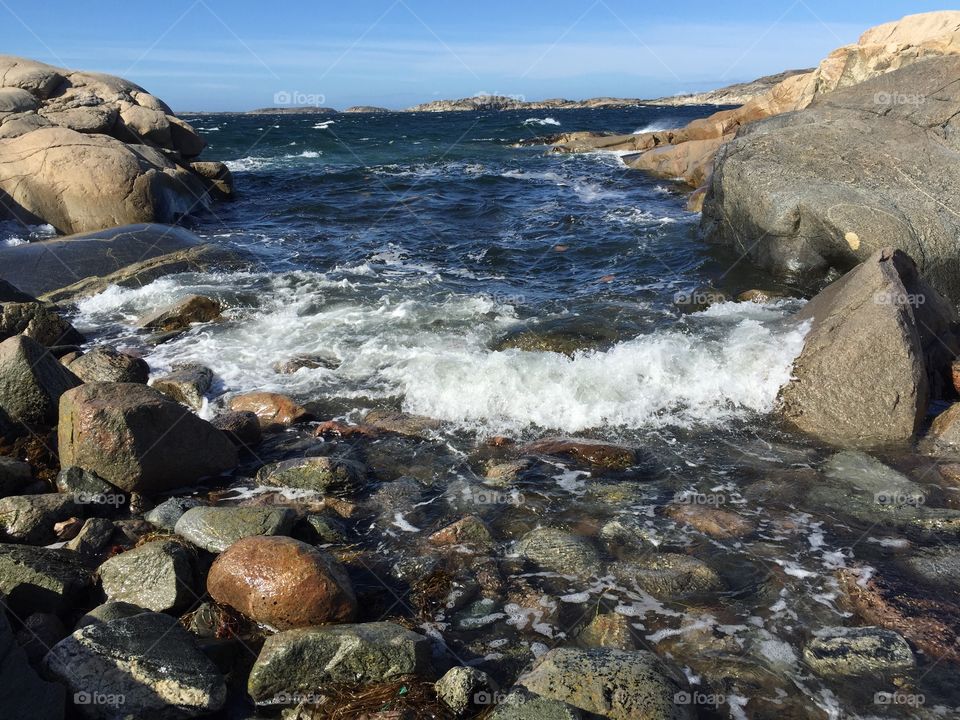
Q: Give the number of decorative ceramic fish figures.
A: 0